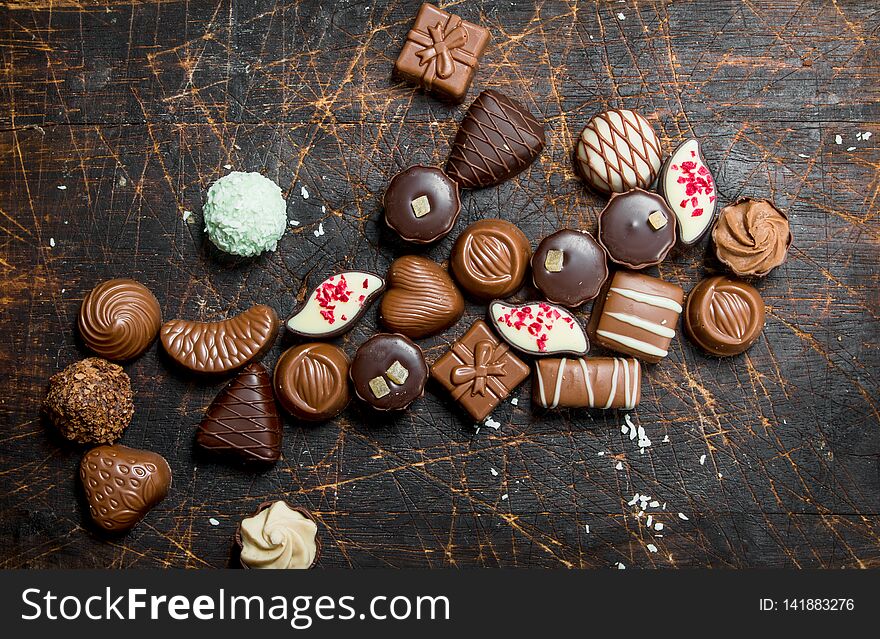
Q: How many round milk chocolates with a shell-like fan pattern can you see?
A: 3